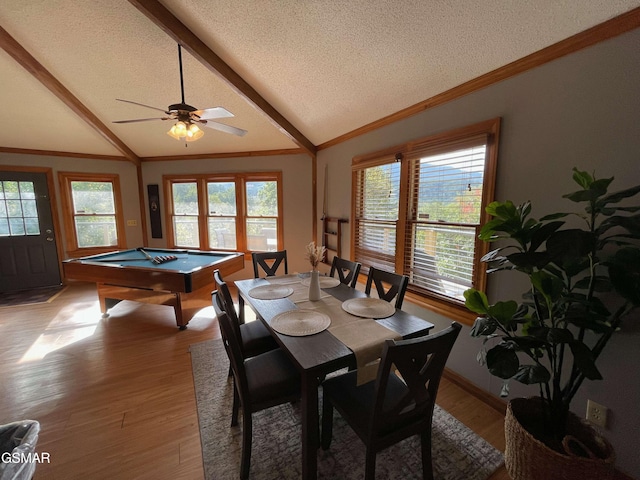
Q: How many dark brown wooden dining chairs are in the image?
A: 6